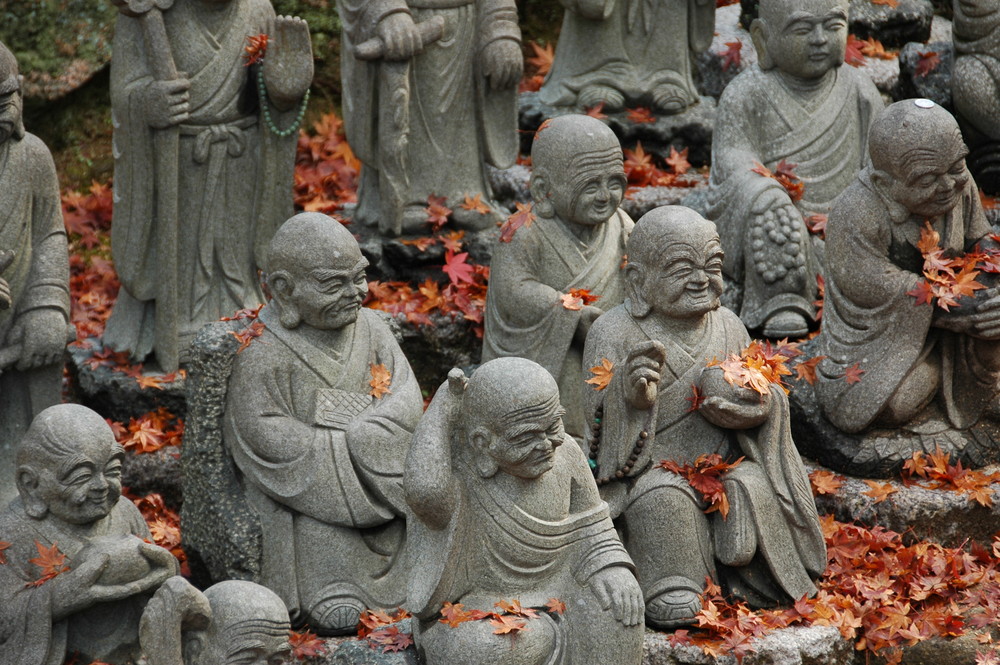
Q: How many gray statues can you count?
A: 13